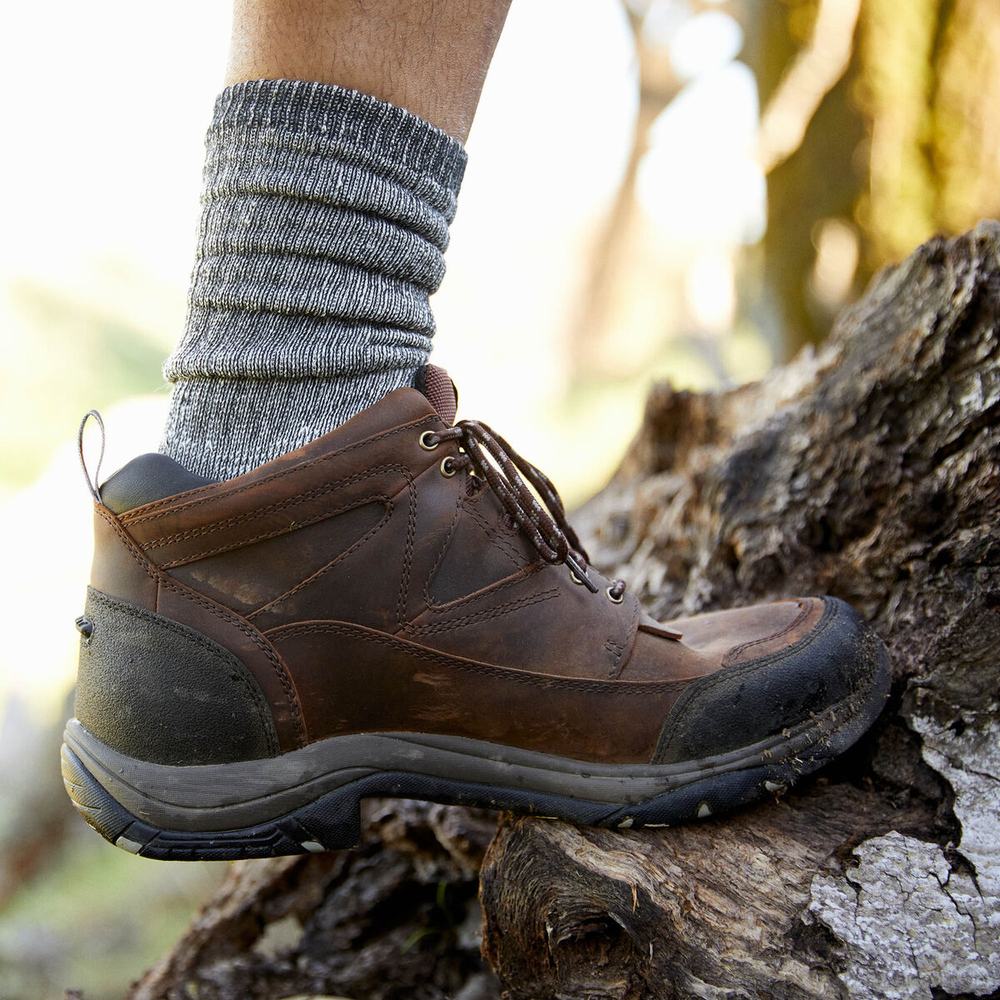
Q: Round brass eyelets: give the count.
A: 4